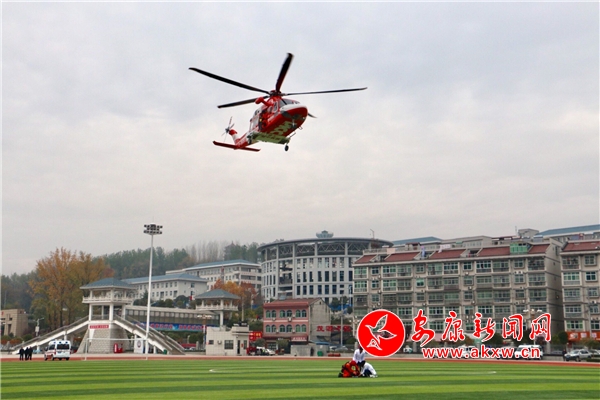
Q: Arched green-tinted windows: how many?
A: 12